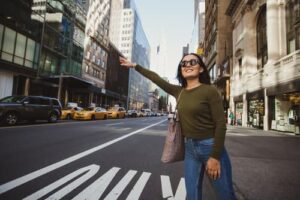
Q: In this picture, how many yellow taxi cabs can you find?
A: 3